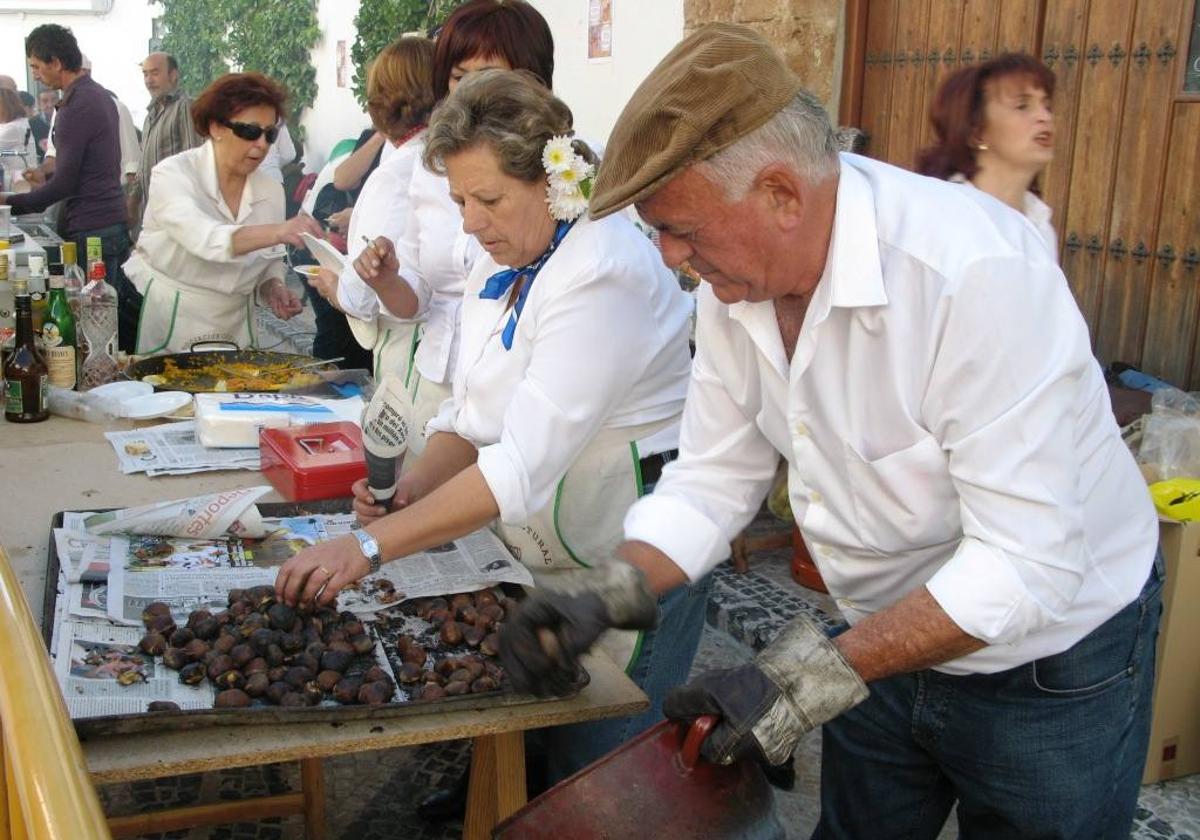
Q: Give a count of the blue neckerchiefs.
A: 1